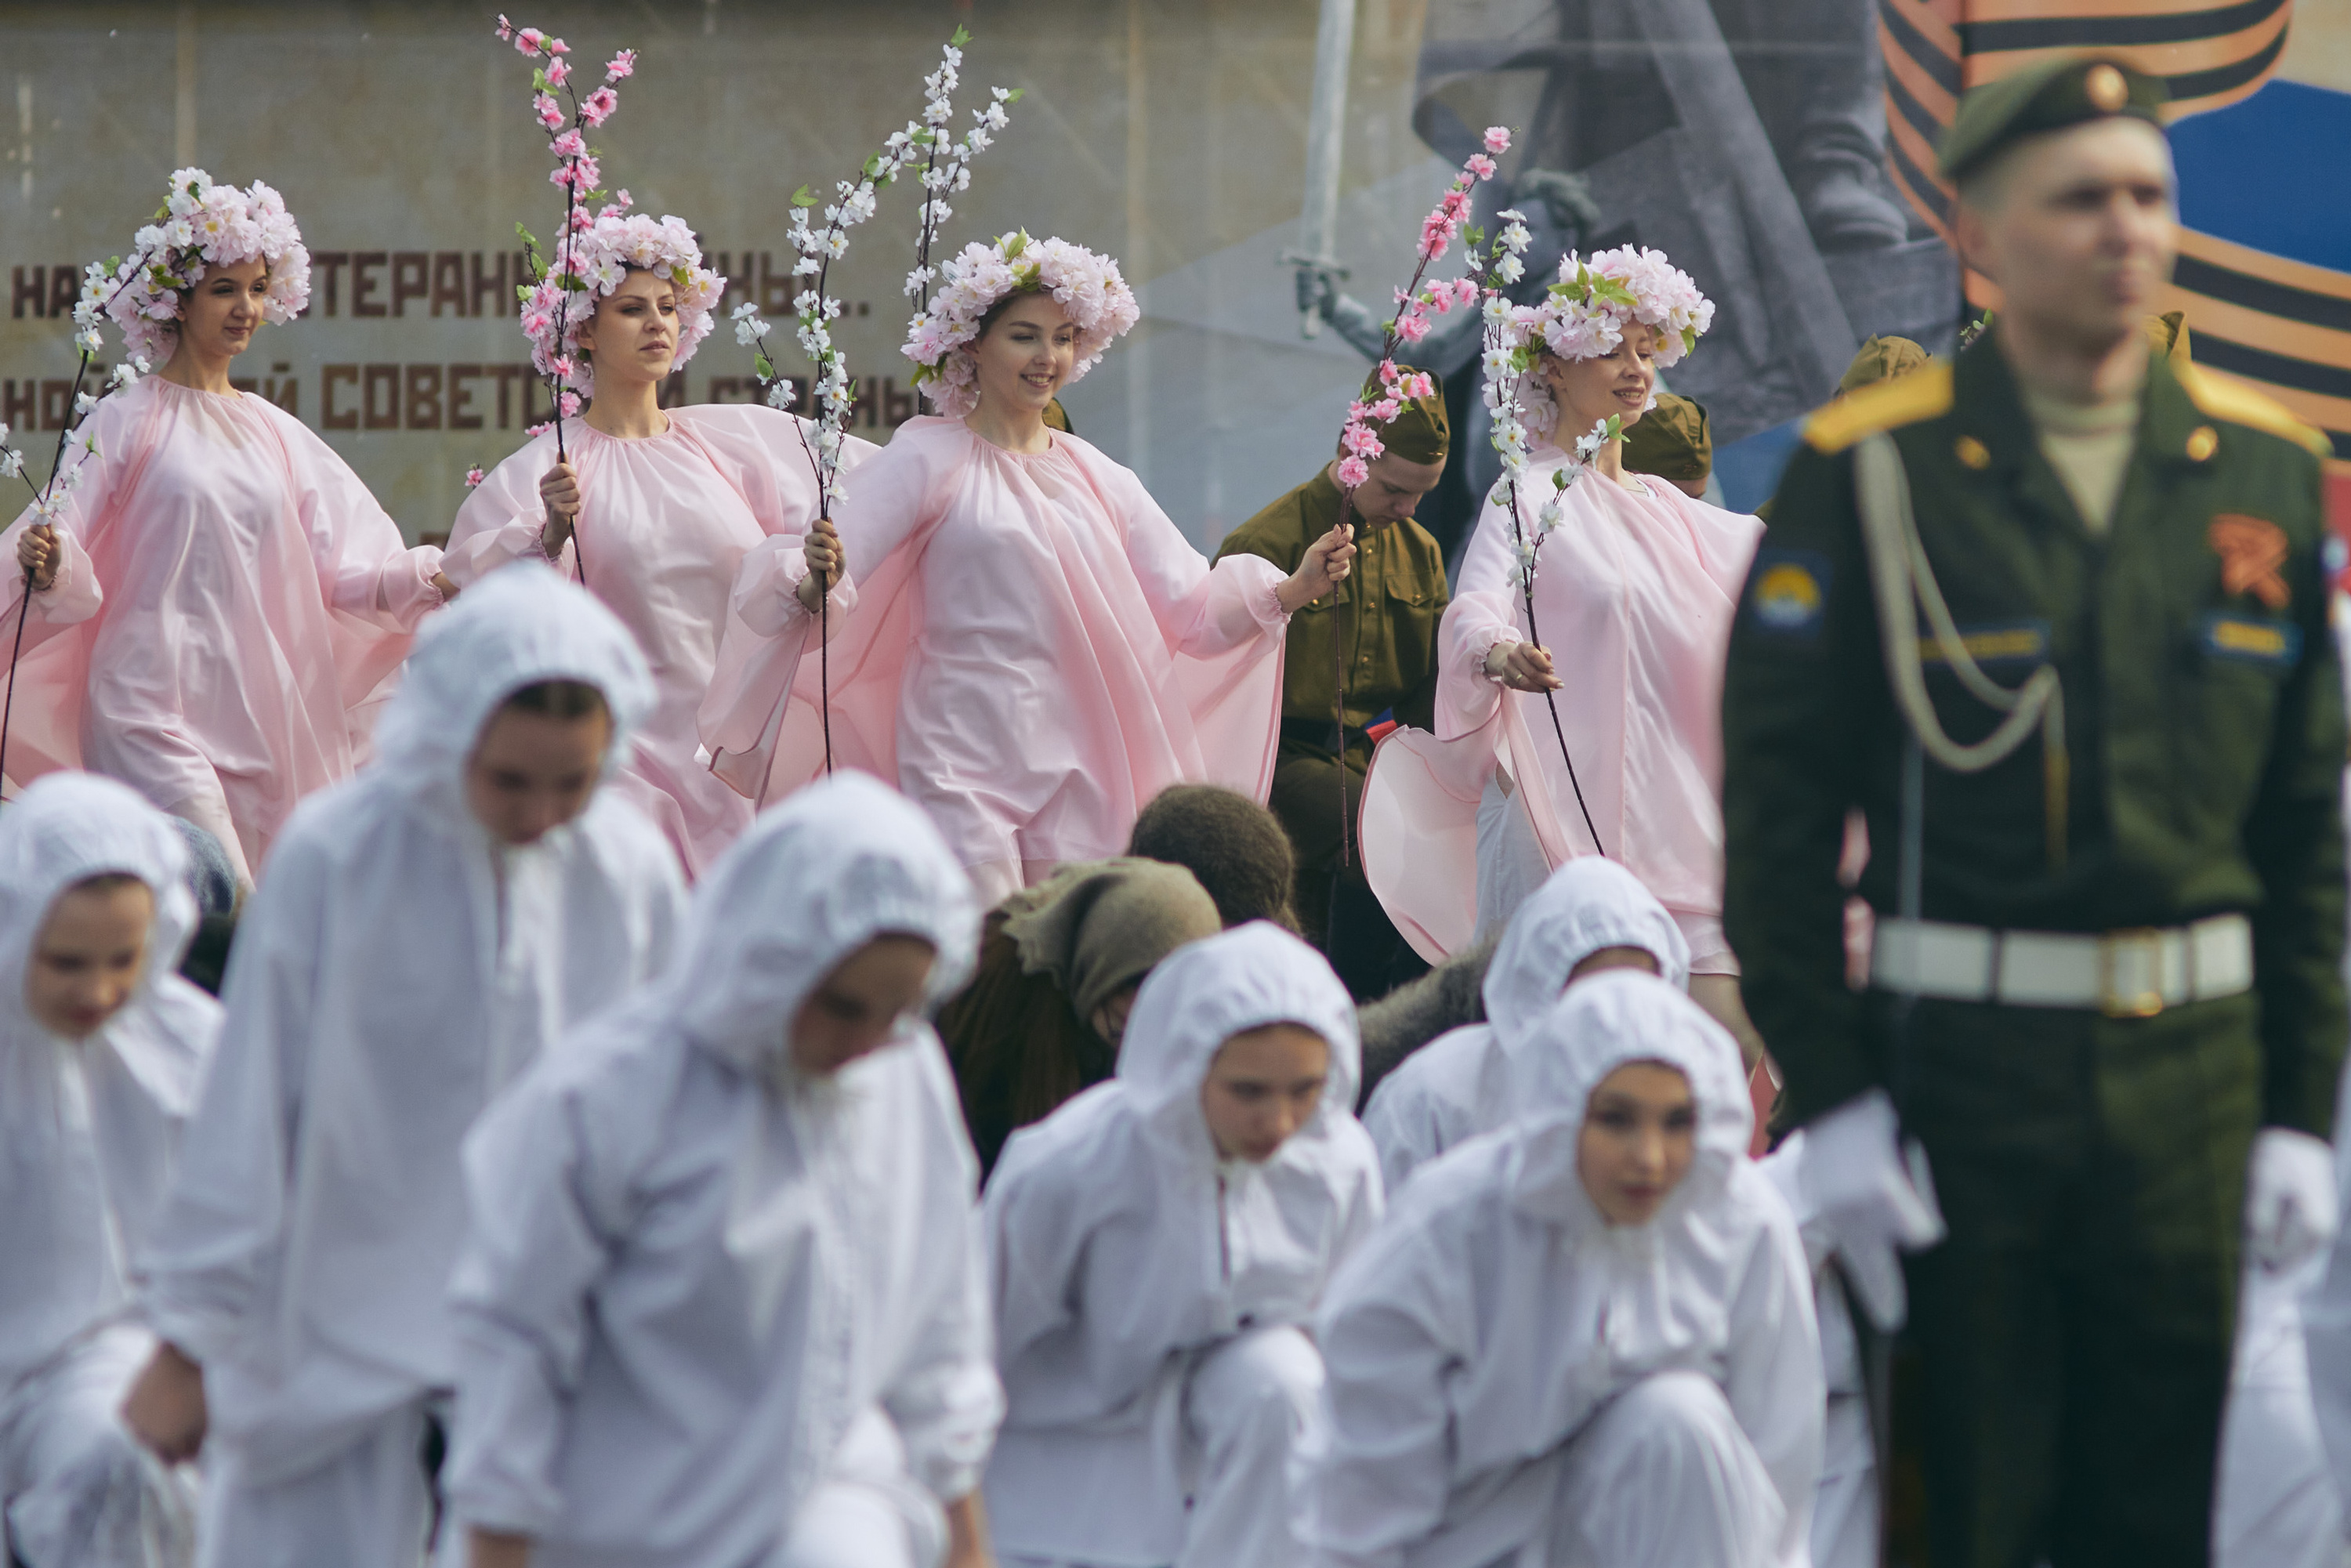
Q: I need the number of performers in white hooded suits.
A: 6